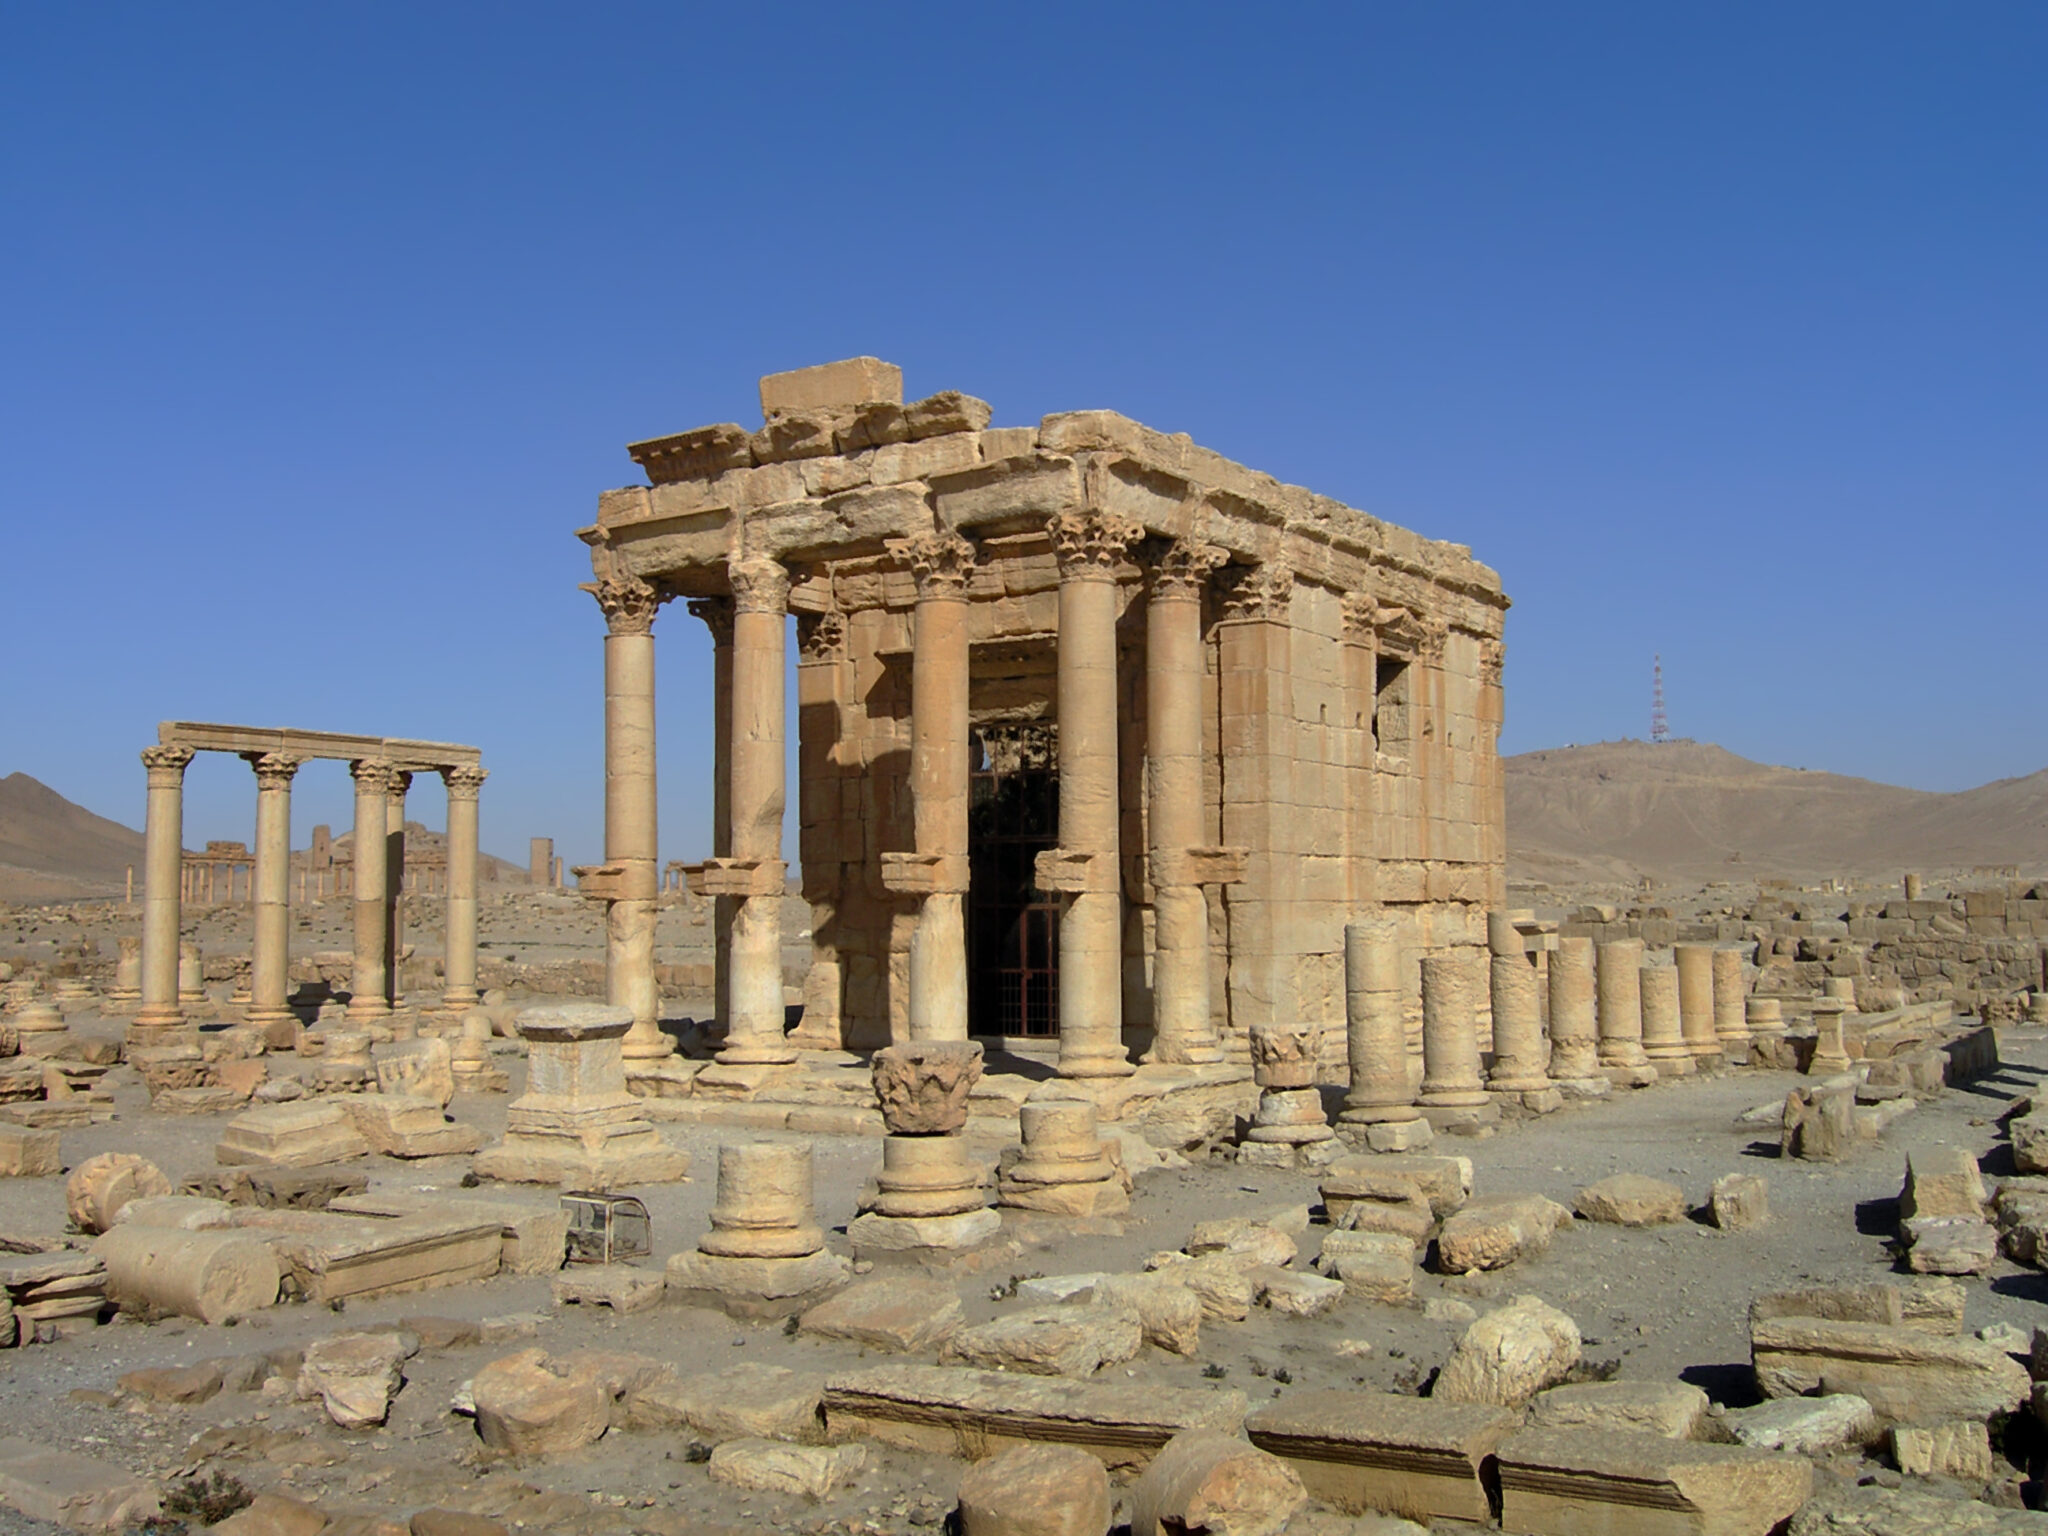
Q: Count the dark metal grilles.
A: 1